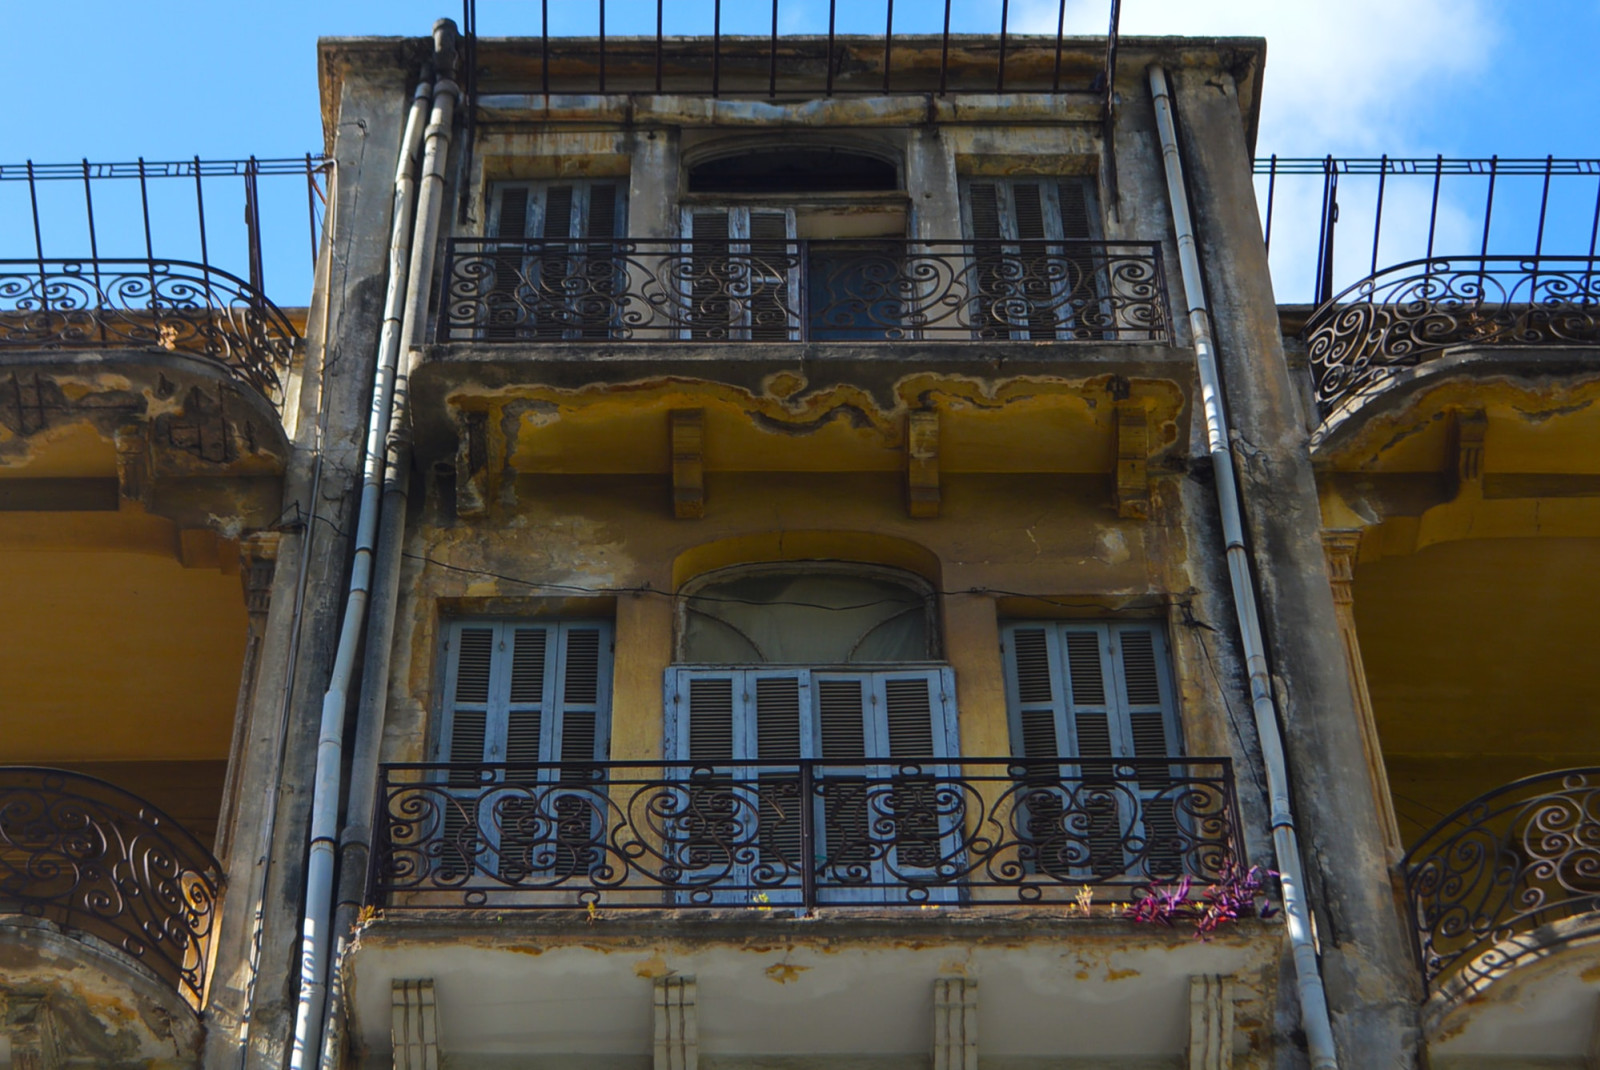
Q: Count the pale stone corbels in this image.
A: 4